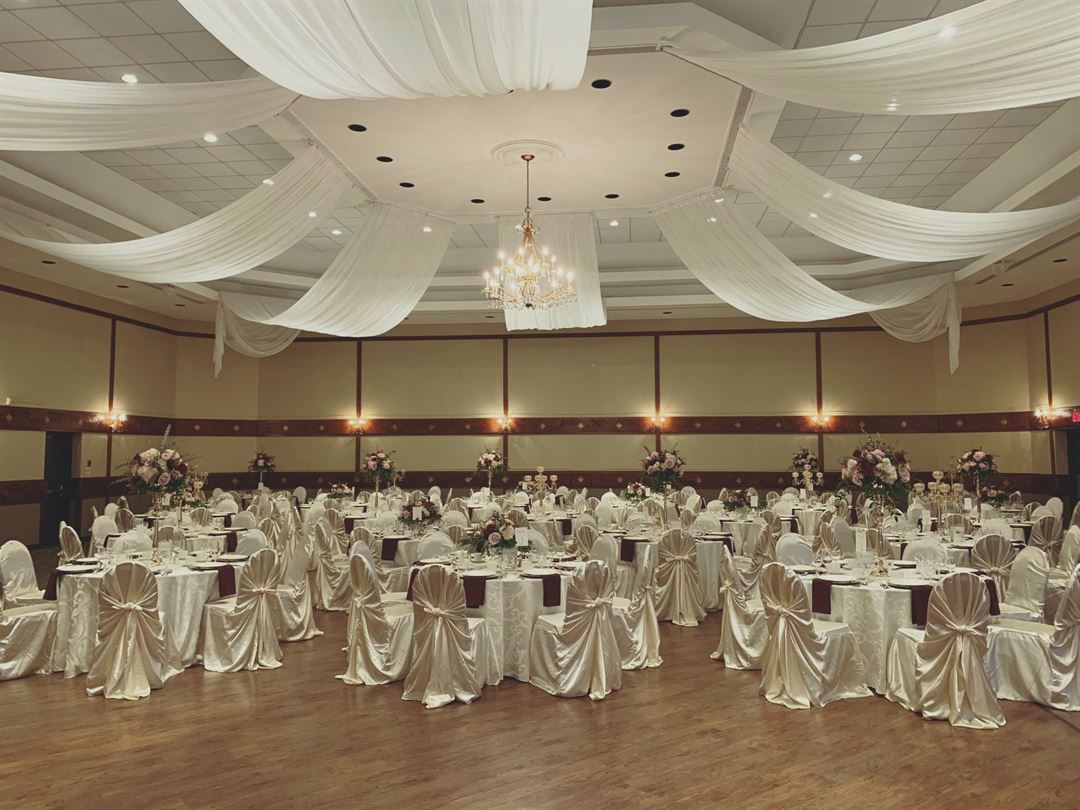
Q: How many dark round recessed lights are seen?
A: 10